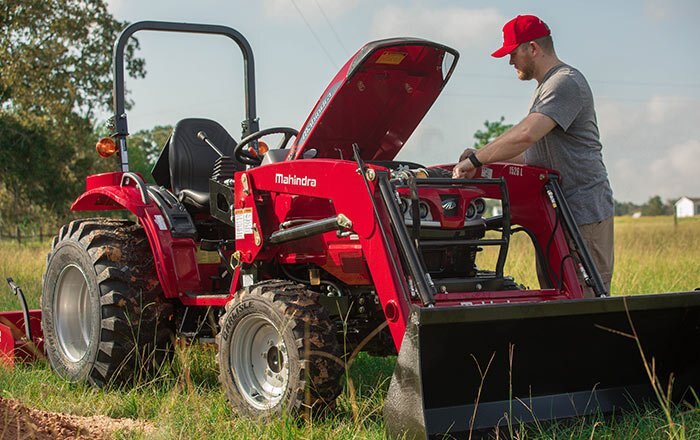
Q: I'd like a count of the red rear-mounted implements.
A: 1